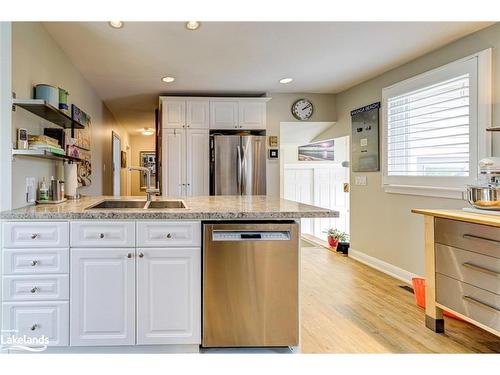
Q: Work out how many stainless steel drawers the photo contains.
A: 3